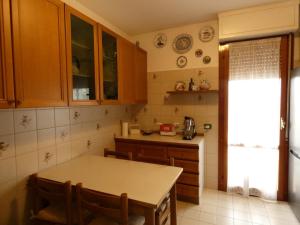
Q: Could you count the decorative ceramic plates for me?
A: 6